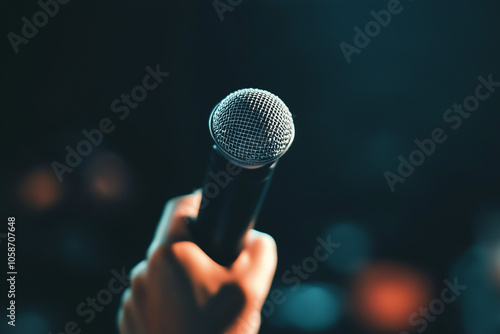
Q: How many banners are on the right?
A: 0